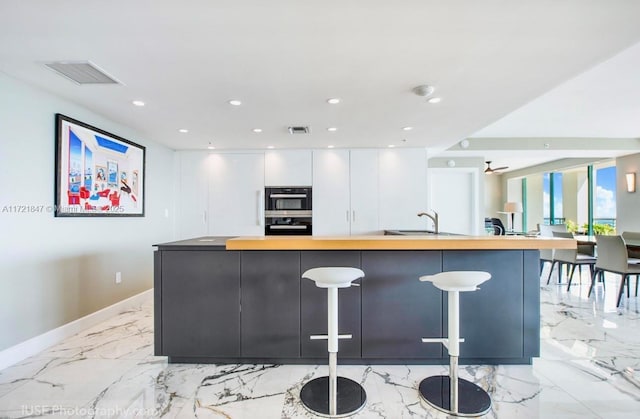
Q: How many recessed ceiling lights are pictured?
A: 12